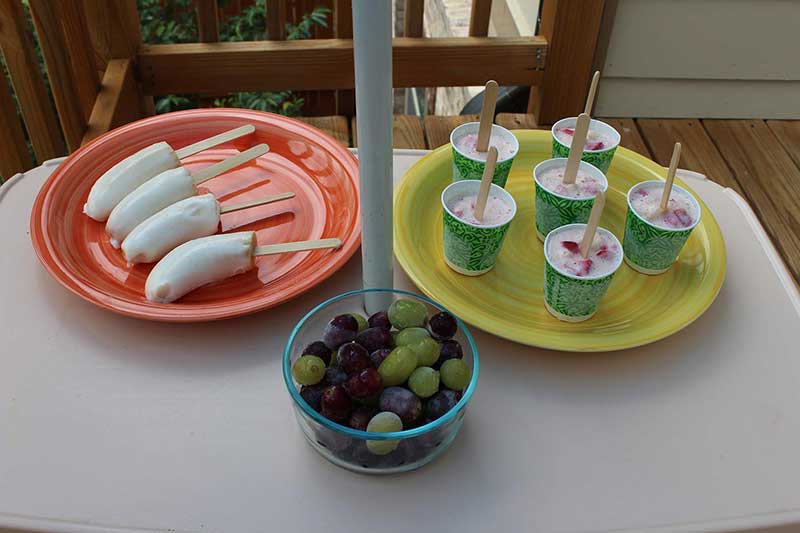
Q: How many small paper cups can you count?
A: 6